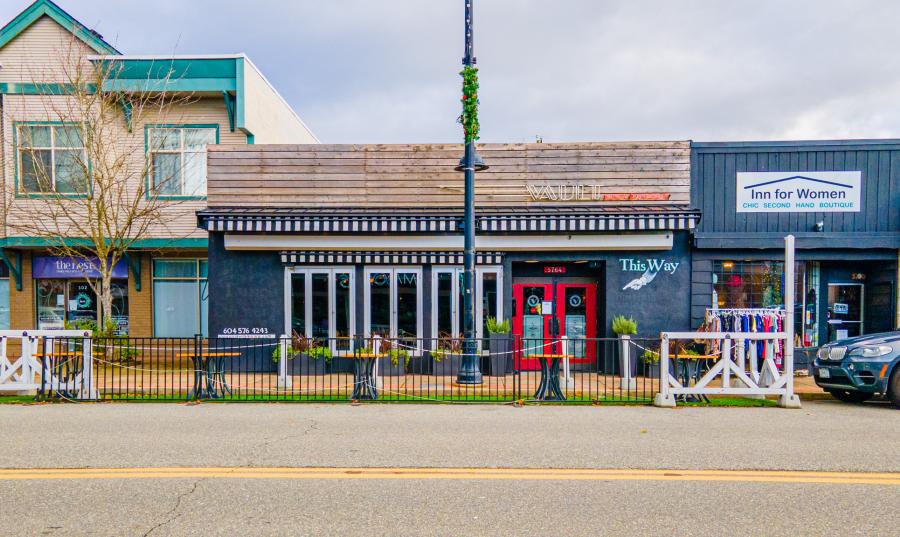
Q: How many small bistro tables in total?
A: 5